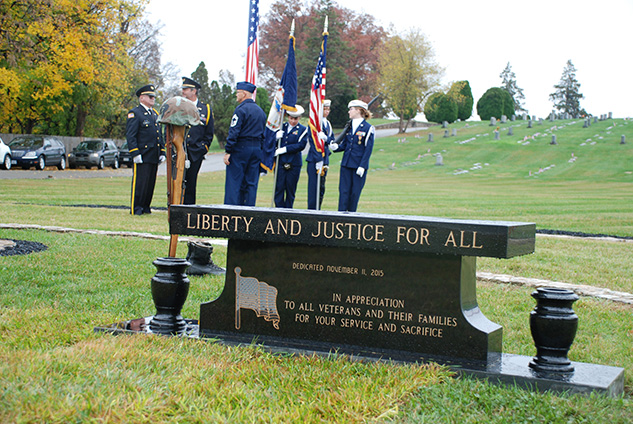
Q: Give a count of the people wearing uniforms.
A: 6